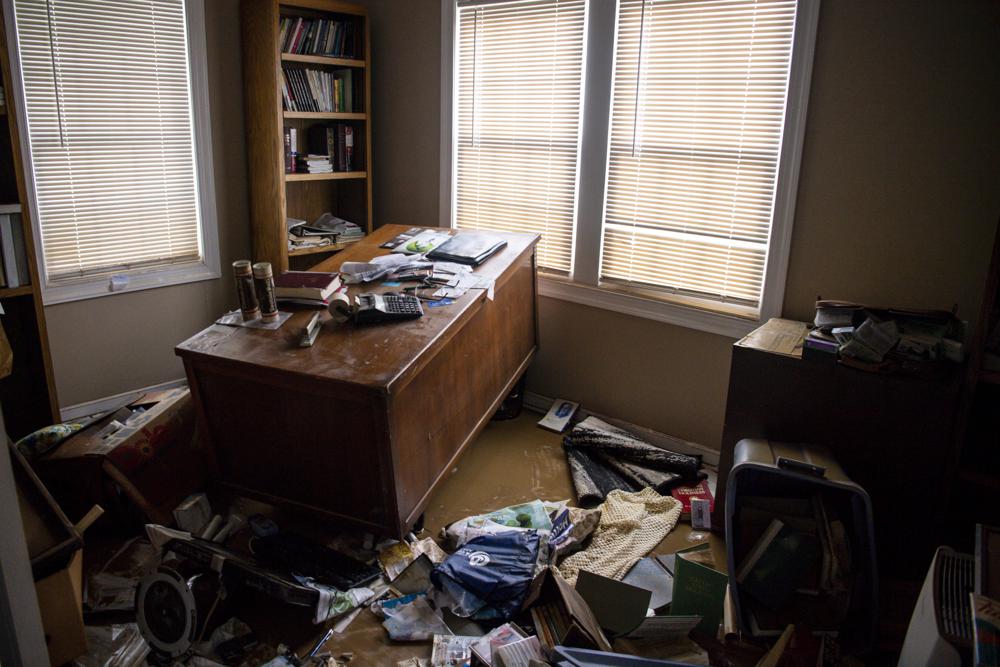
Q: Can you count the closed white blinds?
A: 3